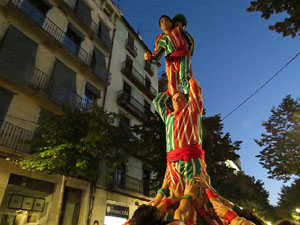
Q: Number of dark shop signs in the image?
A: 1